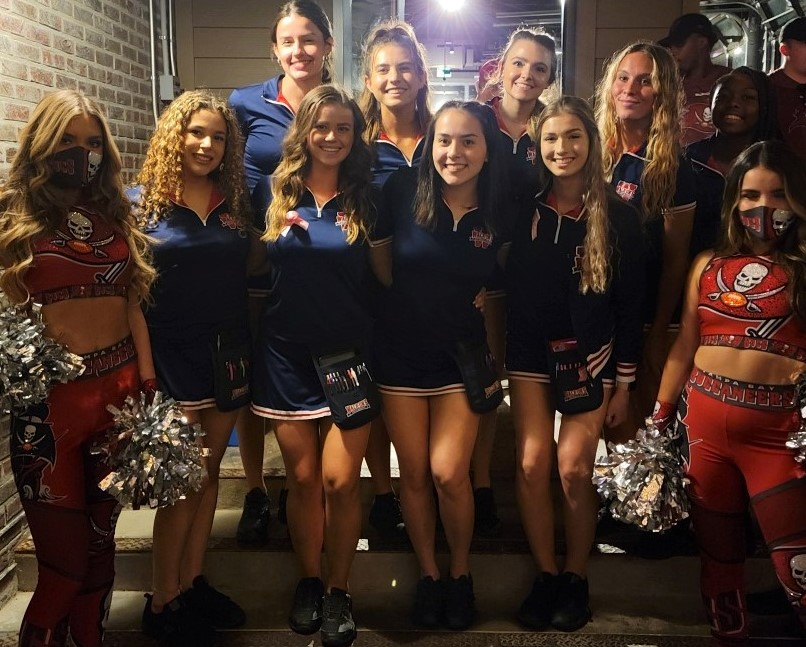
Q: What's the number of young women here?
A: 11